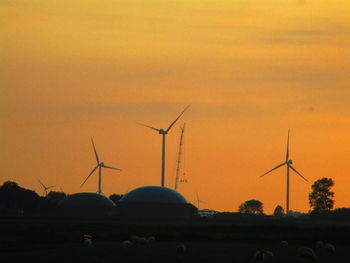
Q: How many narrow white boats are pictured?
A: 0